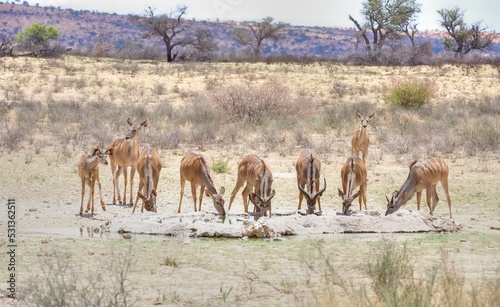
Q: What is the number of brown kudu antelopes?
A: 9